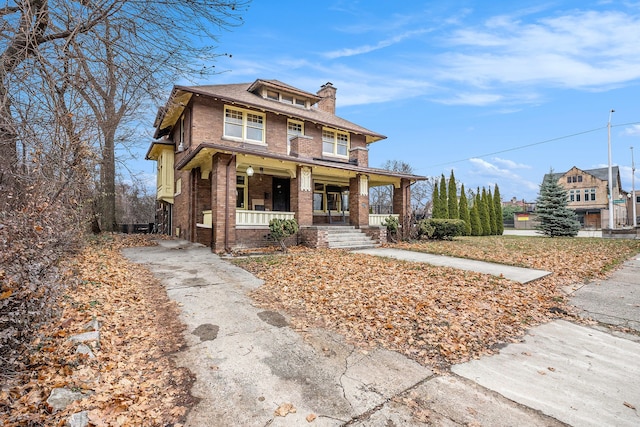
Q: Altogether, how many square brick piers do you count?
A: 4